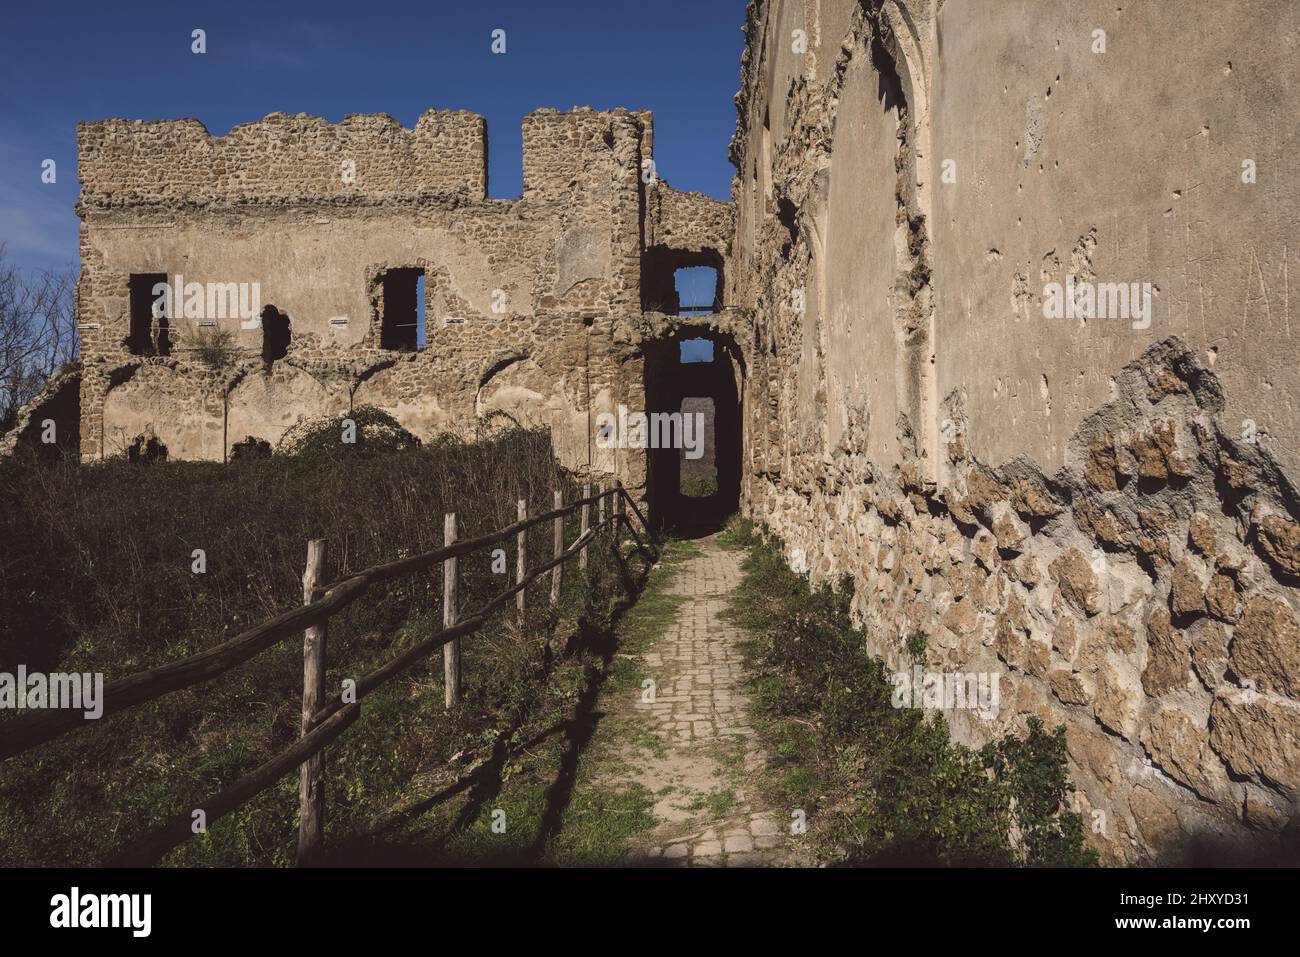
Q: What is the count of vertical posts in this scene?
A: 7